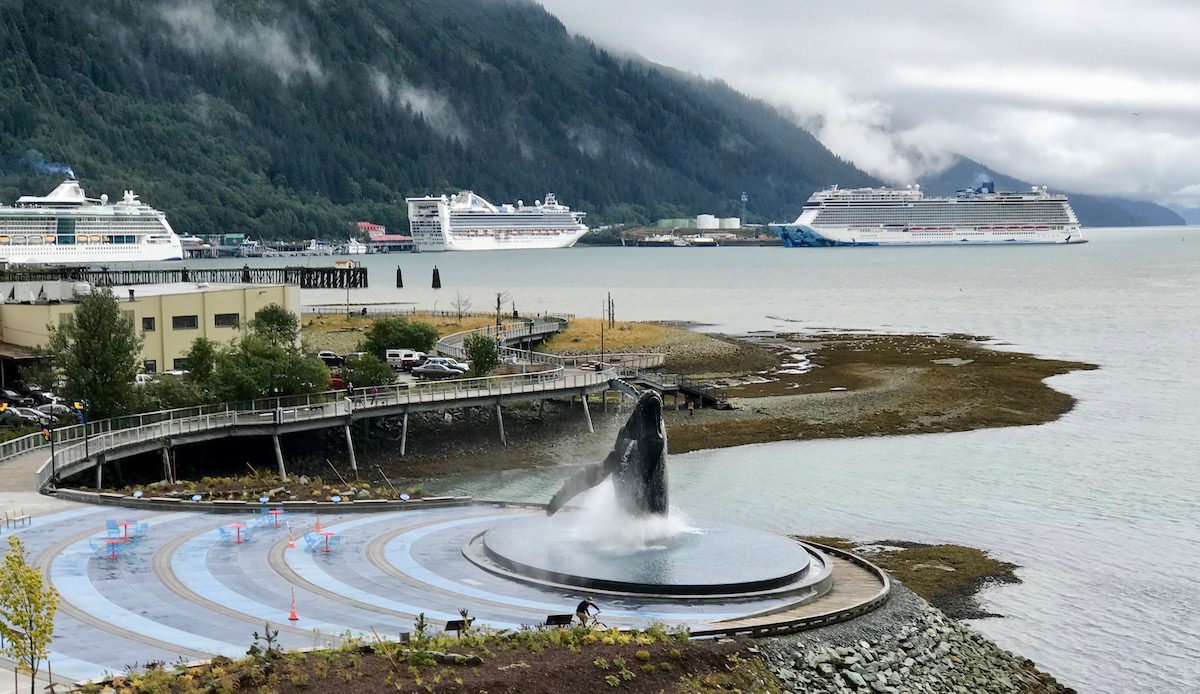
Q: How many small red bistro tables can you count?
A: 5